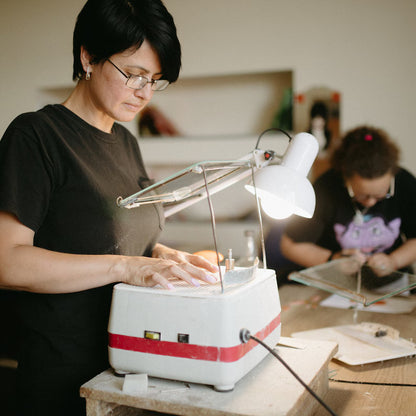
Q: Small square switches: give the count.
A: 2